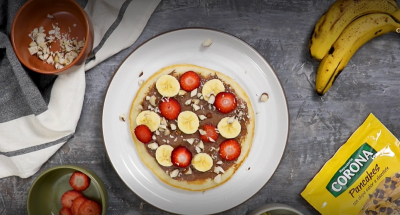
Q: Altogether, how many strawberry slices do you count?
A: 12